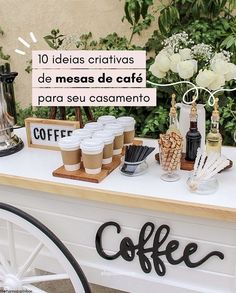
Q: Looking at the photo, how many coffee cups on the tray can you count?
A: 8